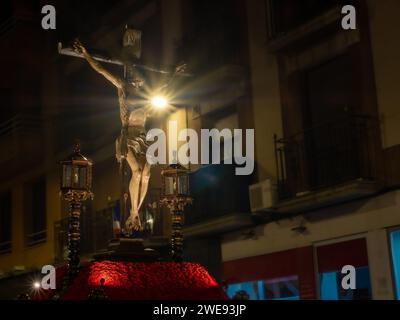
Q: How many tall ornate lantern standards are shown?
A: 2